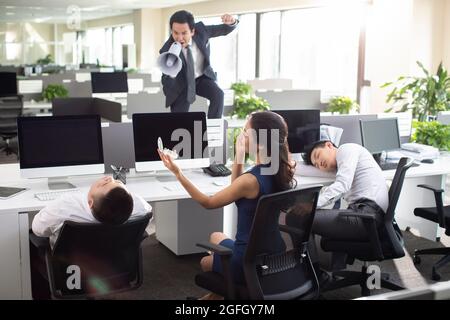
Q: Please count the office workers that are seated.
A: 3